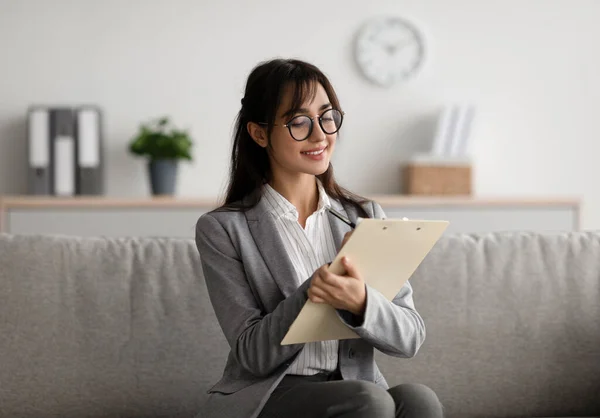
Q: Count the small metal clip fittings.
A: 2